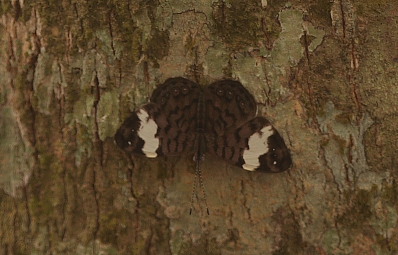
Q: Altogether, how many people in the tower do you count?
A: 0